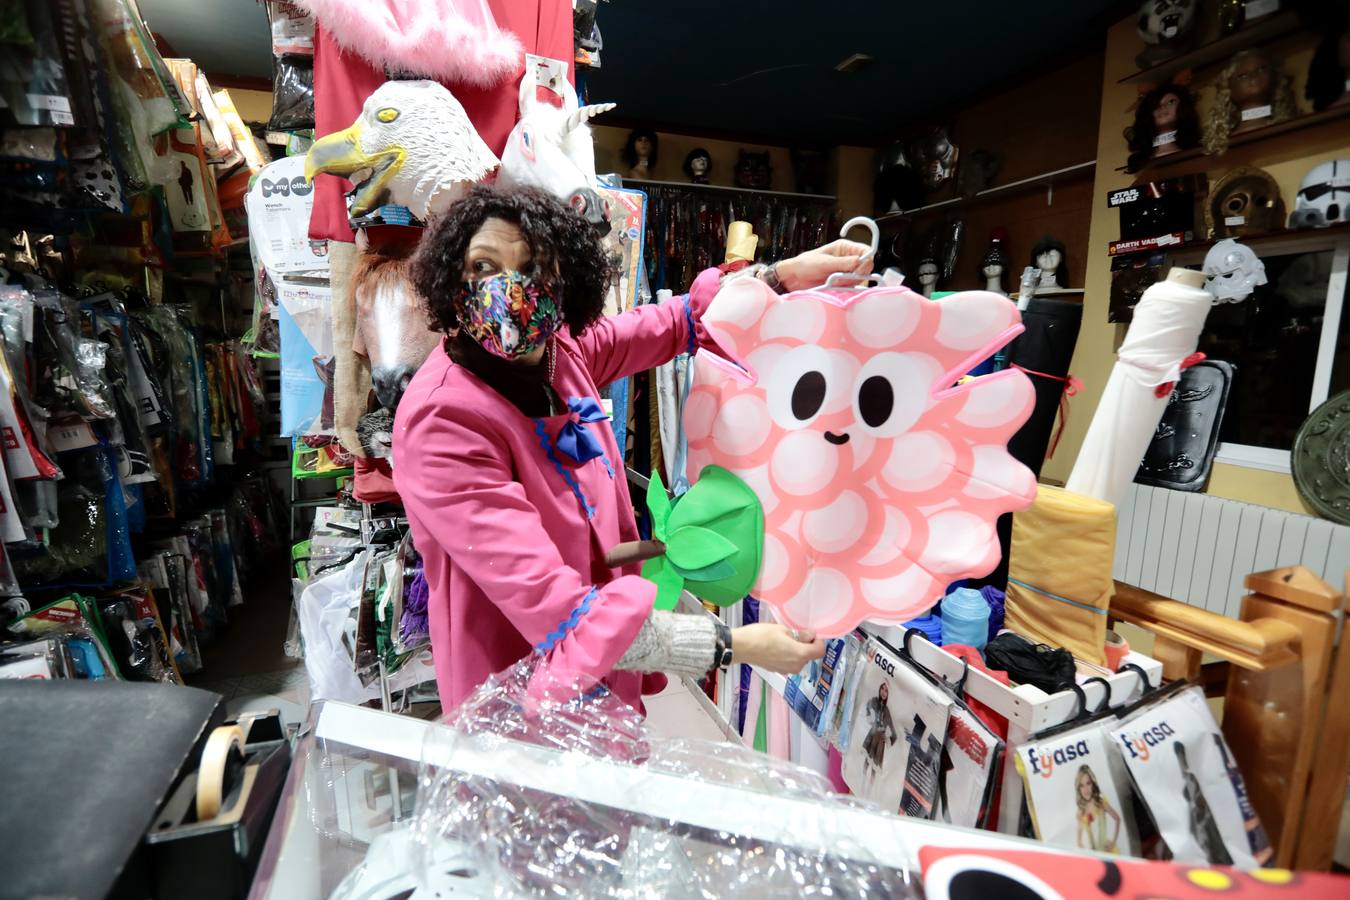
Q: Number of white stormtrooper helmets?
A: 2